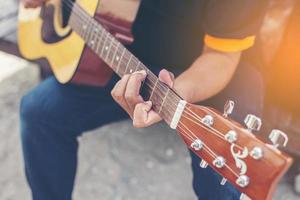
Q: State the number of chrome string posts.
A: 6